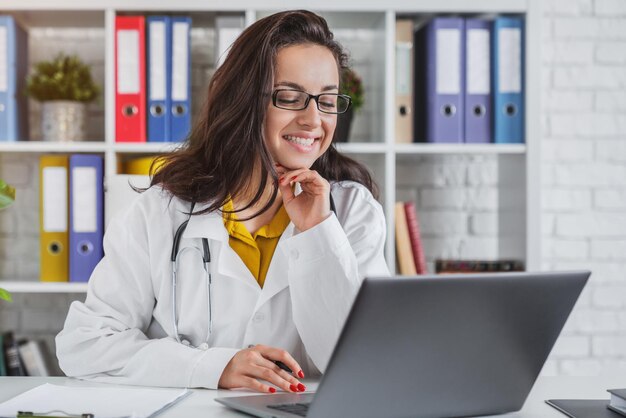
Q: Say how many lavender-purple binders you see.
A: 3